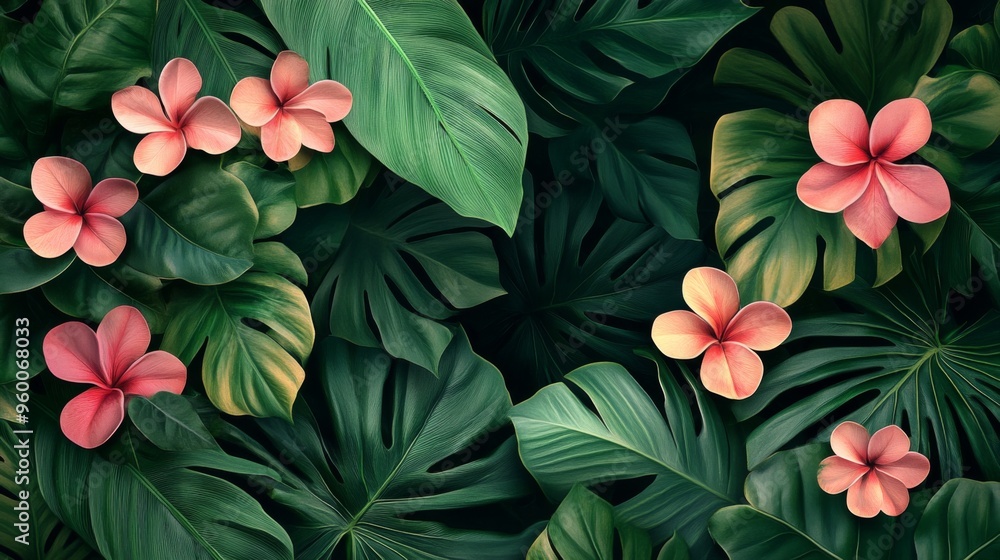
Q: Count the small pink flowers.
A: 7